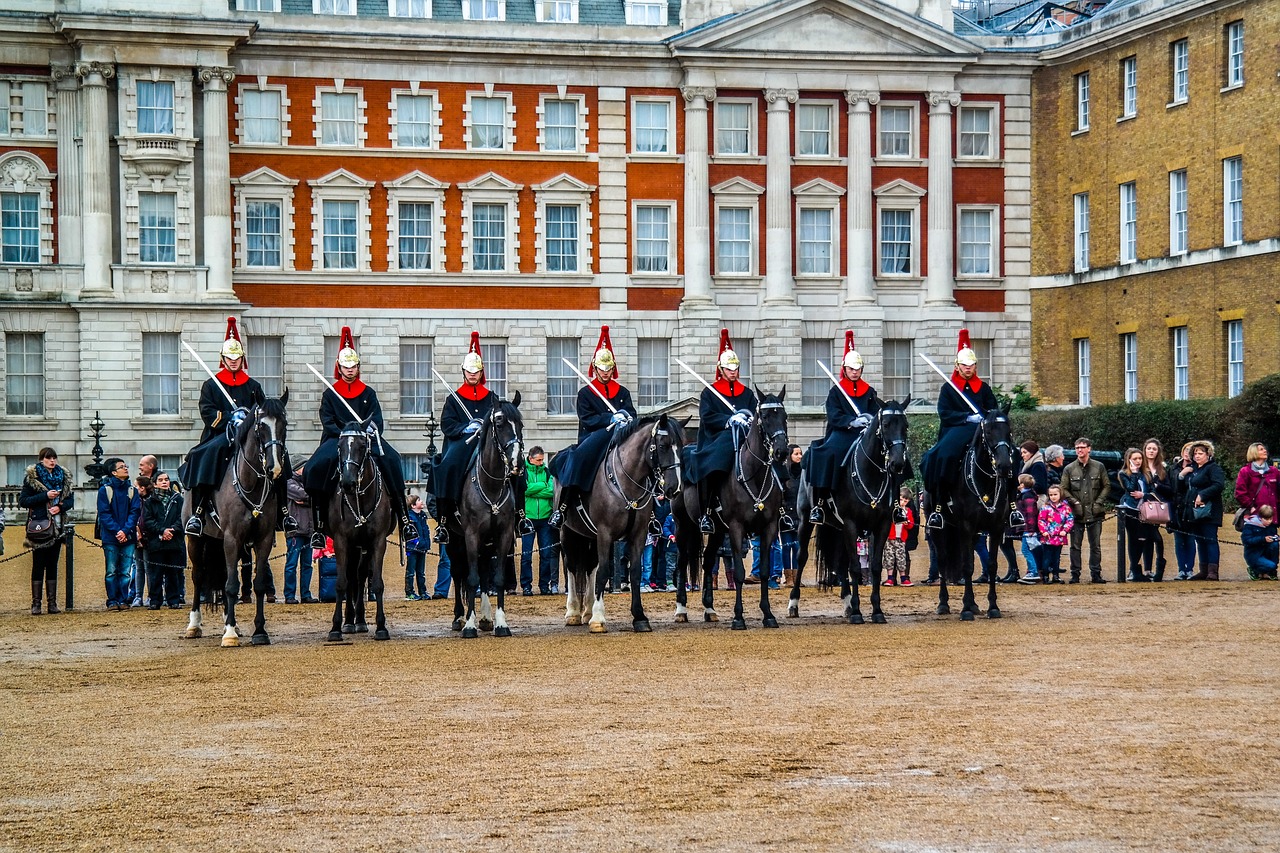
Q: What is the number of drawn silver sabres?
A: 7